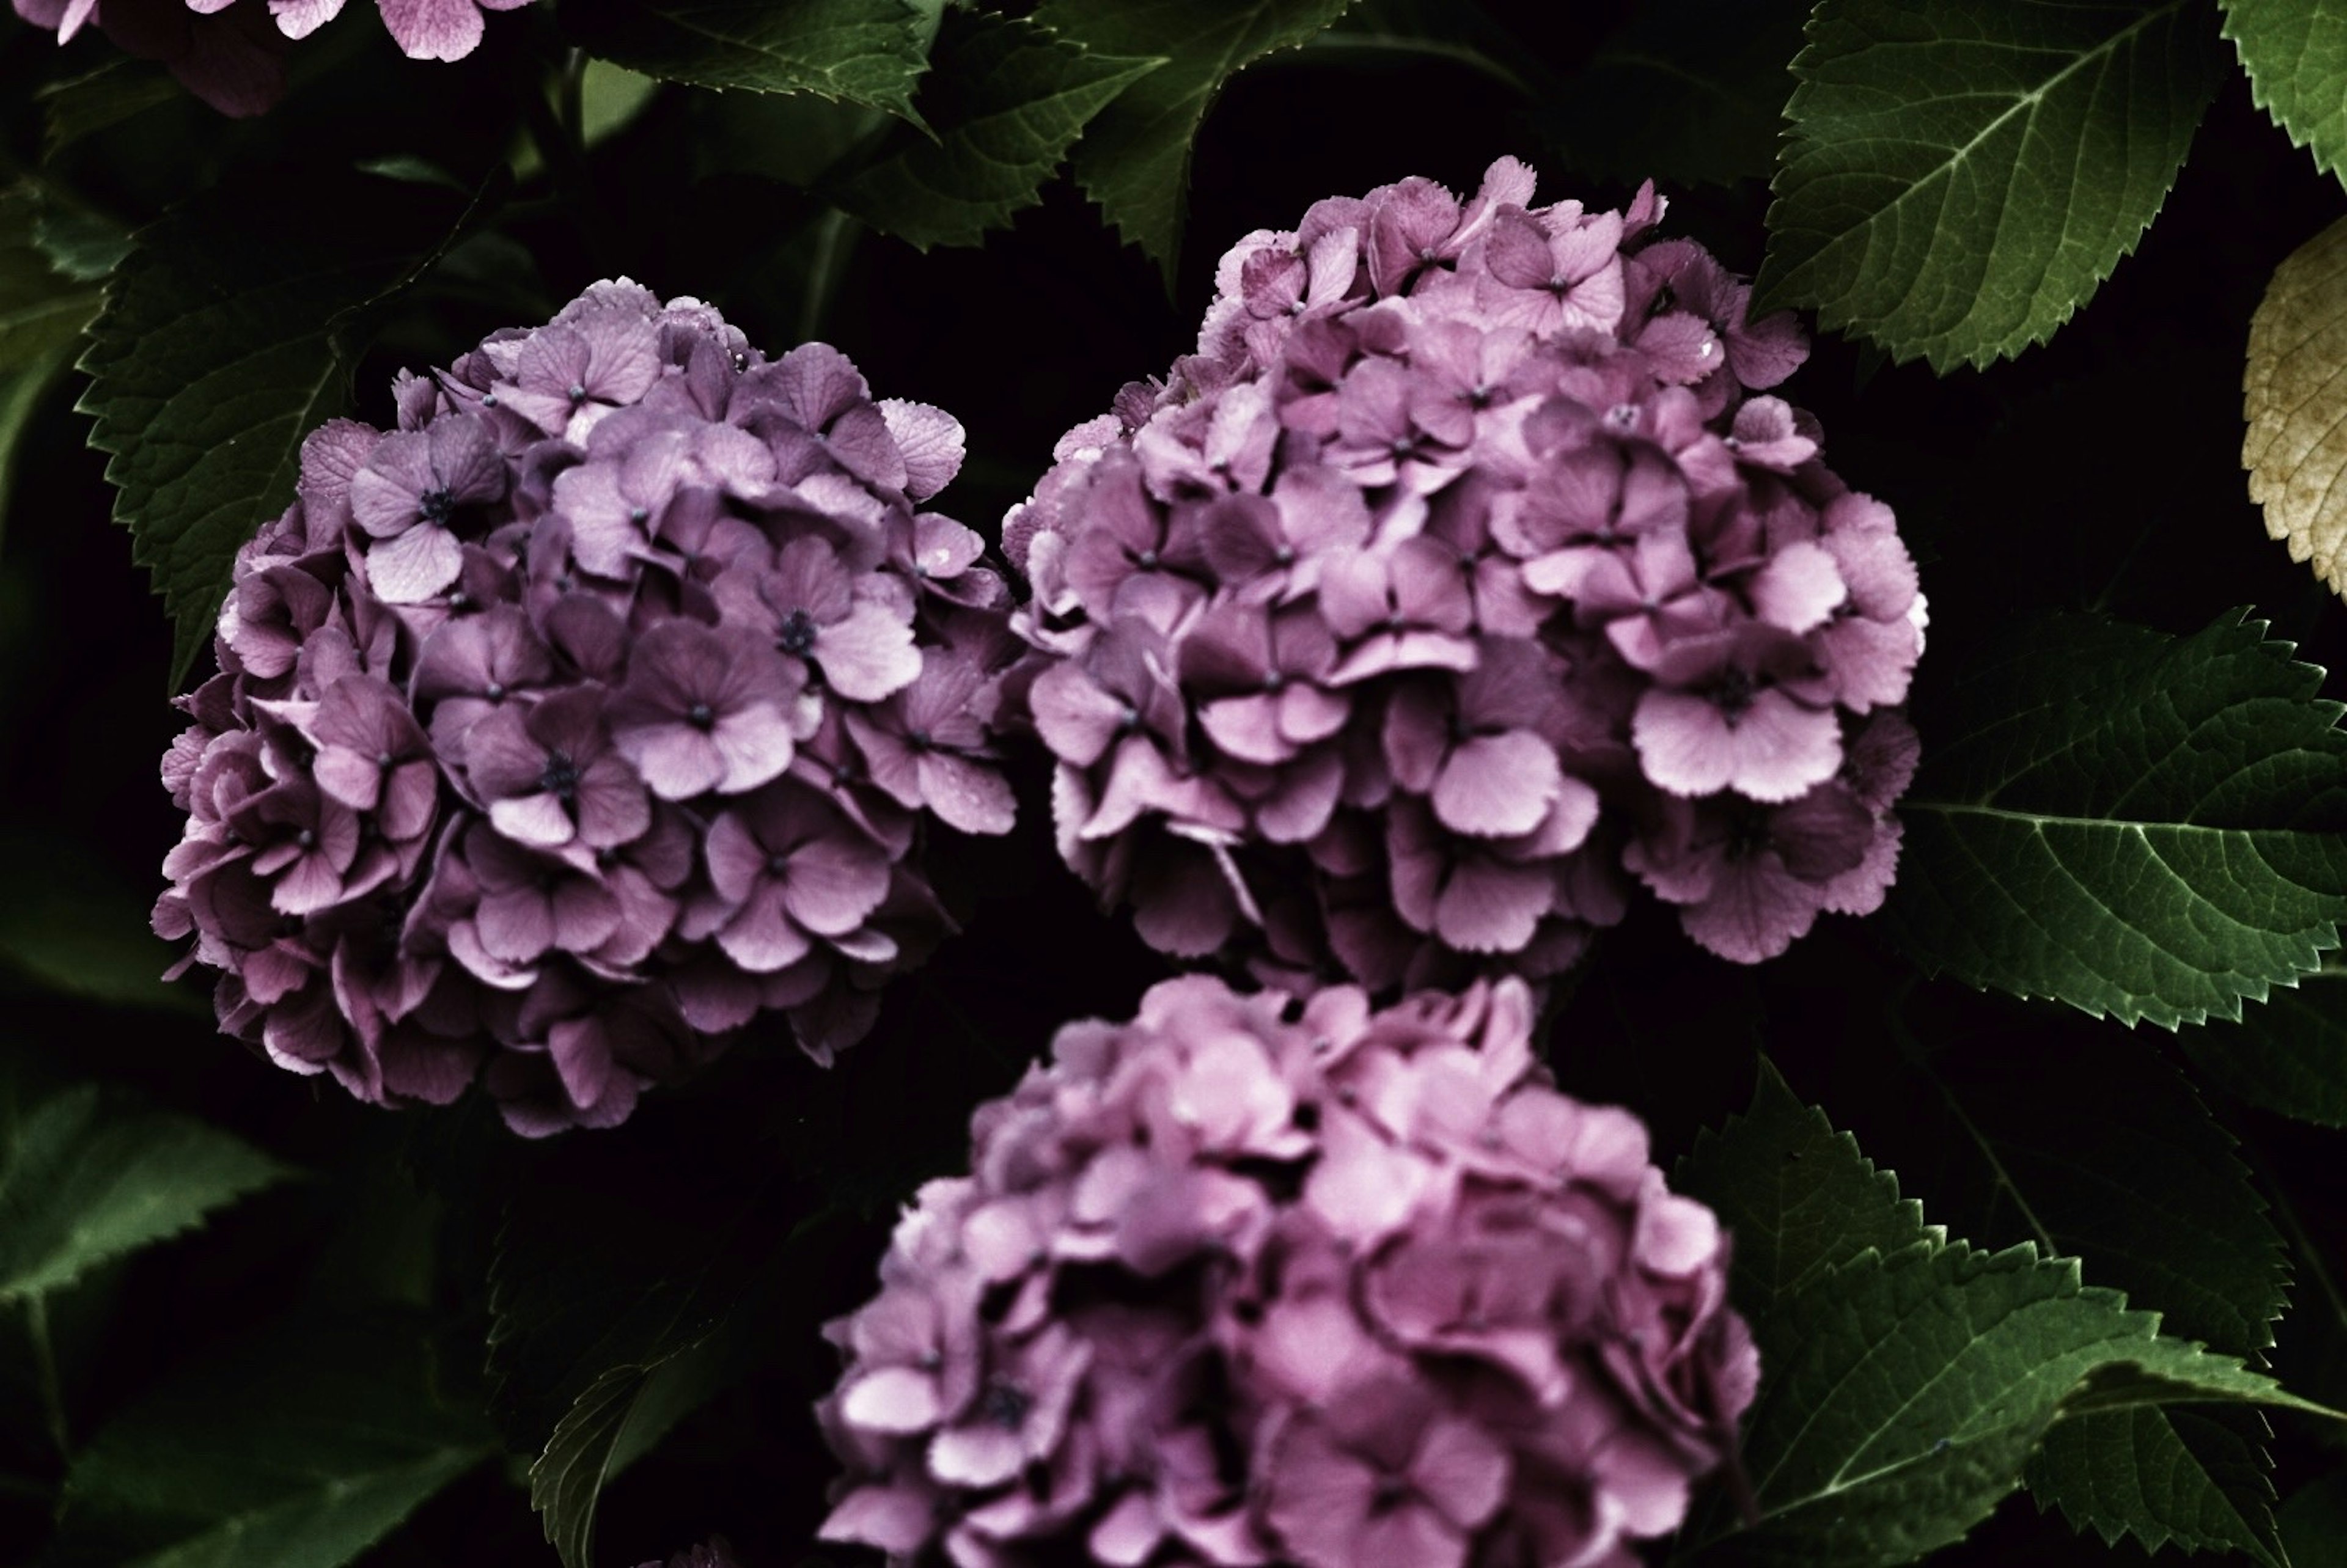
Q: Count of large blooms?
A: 3